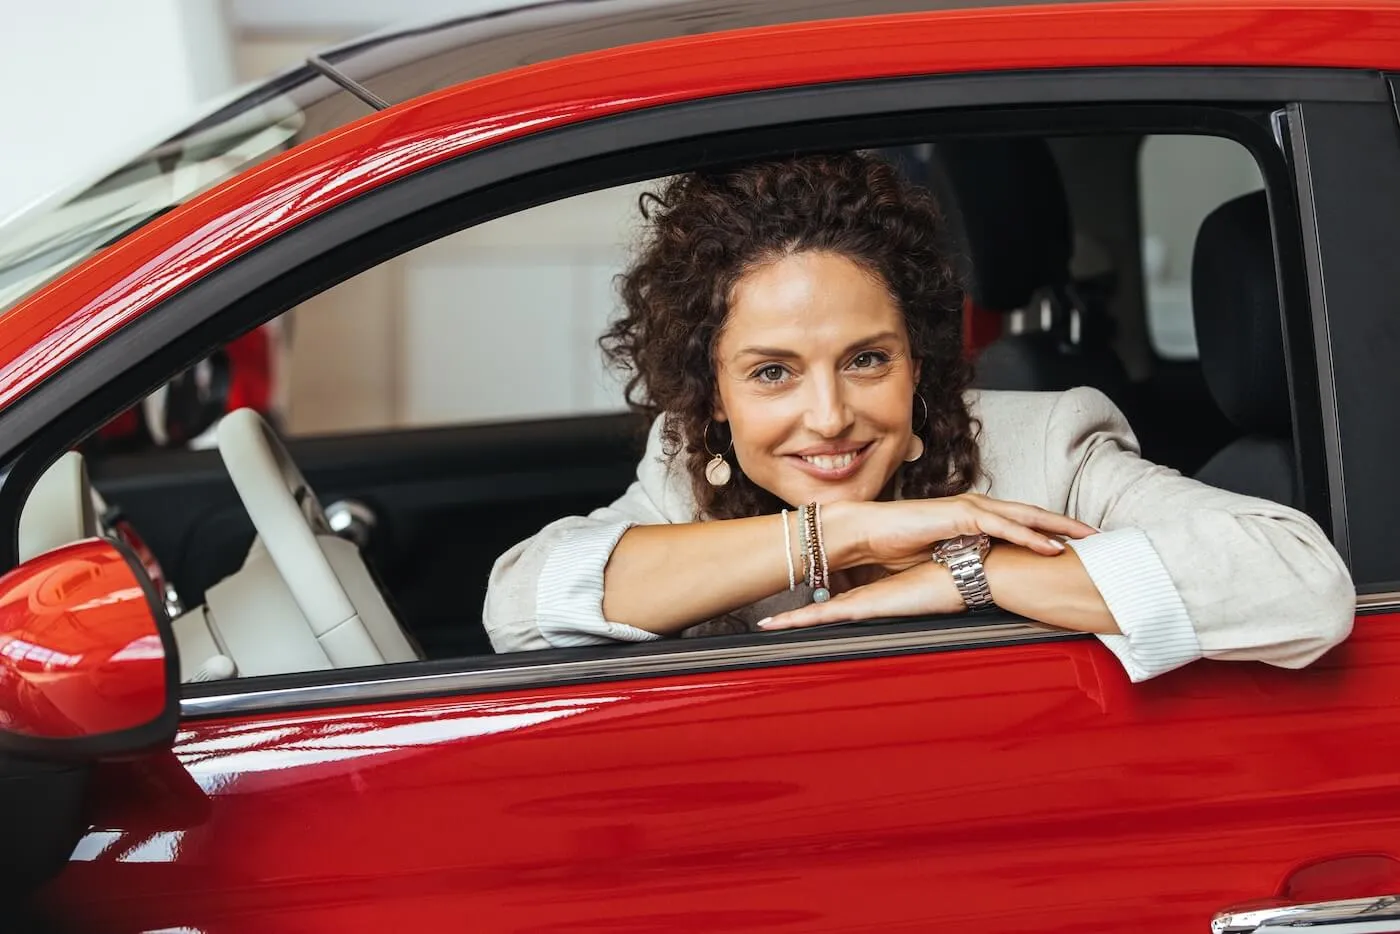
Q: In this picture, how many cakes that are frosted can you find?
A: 0